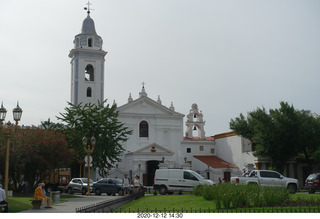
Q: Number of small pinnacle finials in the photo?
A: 4